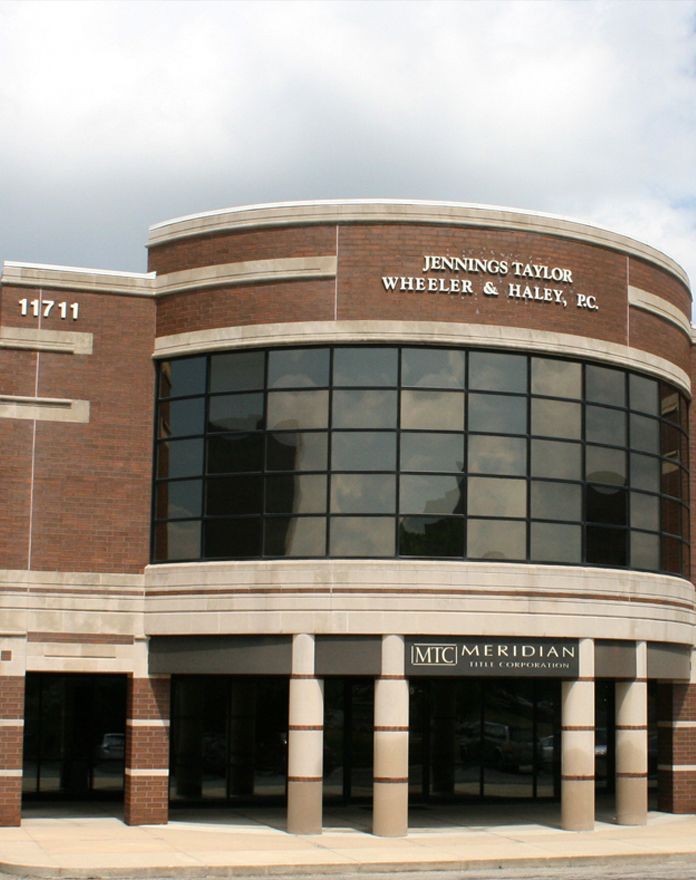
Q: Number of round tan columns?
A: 4